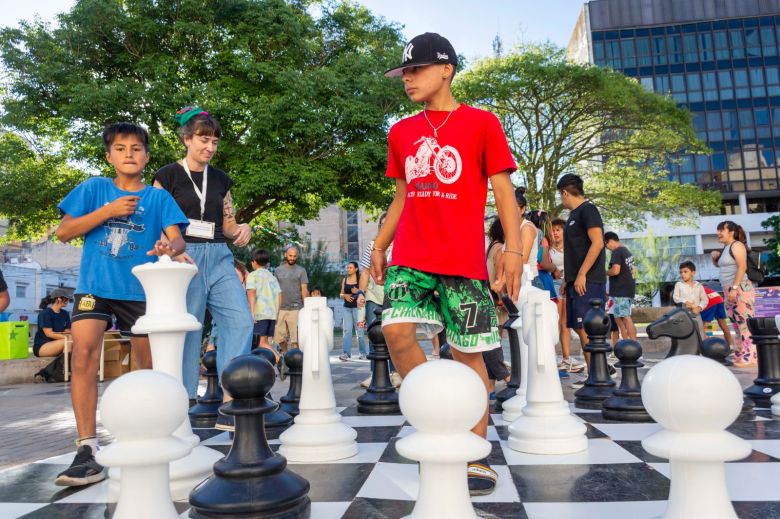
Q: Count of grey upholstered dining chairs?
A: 0